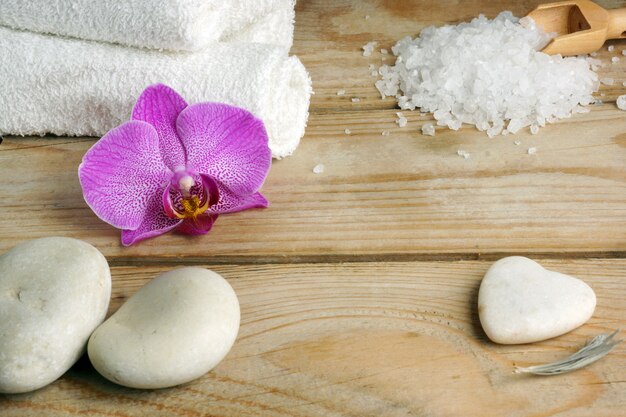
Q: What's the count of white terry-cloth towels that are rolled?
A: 2